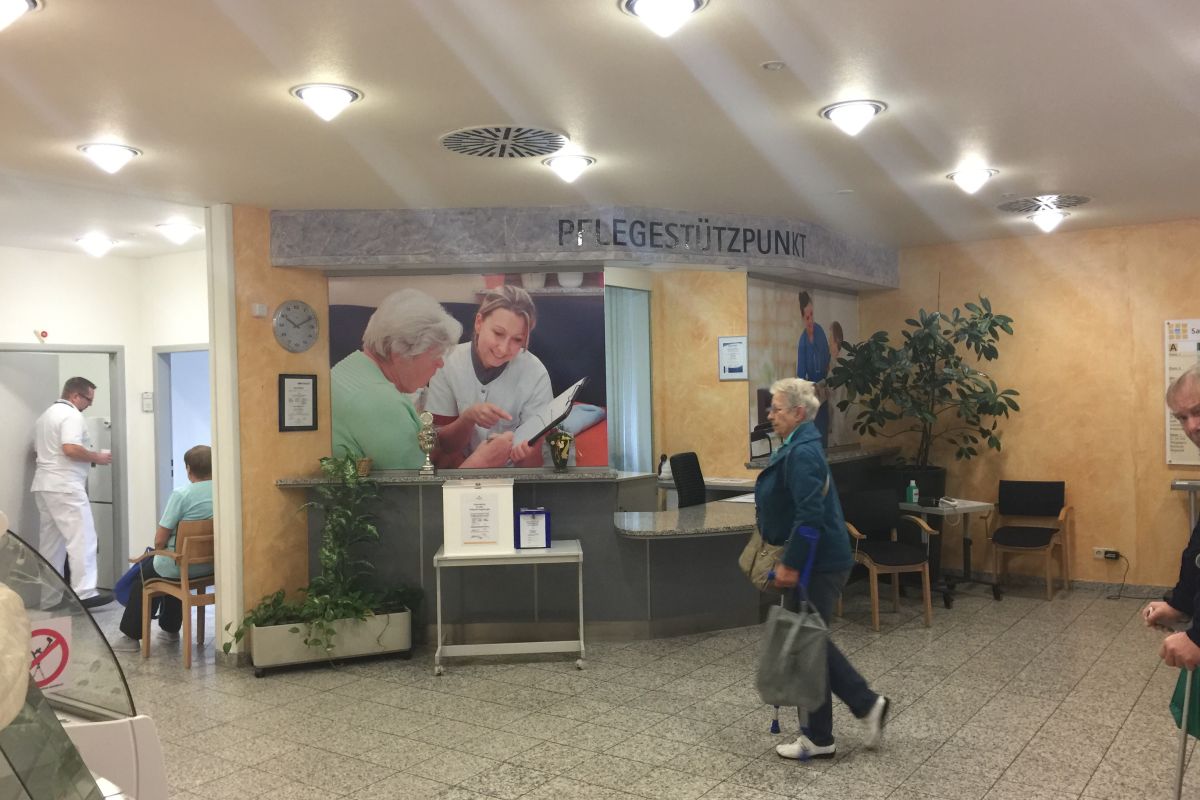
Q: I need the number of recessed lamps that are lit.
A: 10